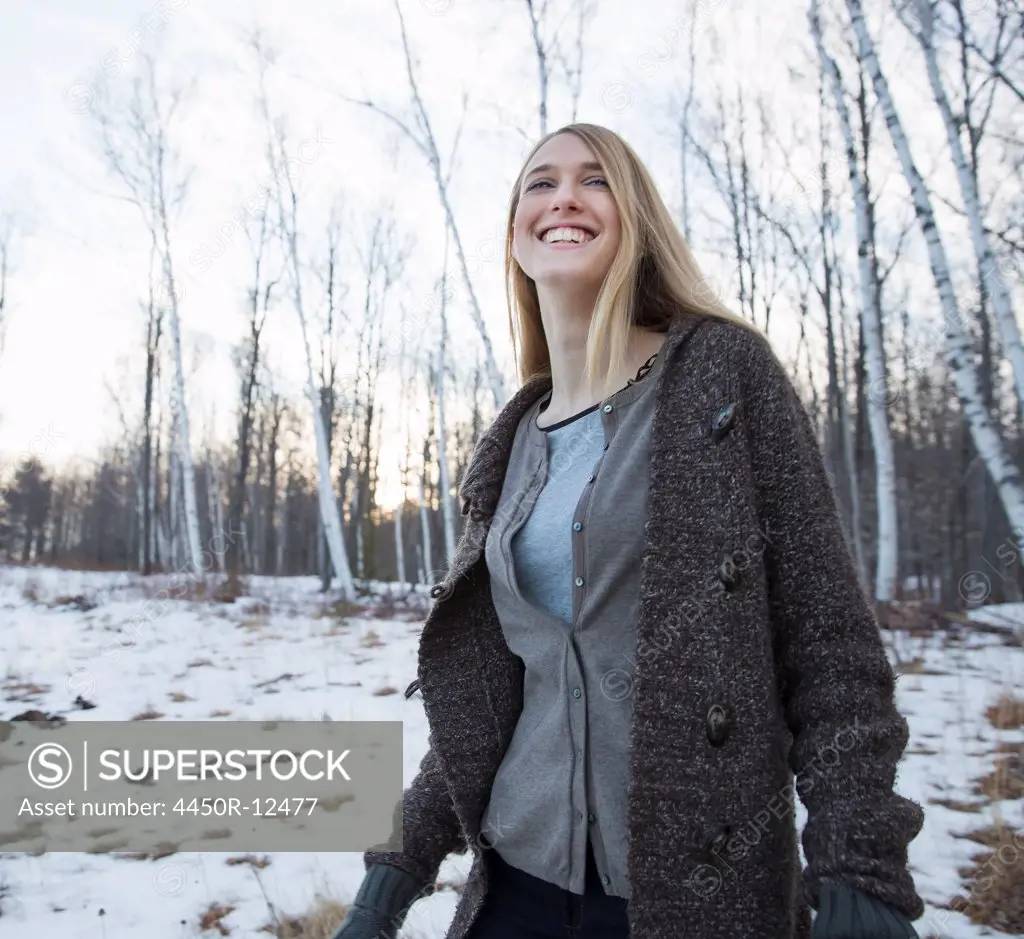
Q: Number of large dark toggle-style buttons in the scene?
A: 4